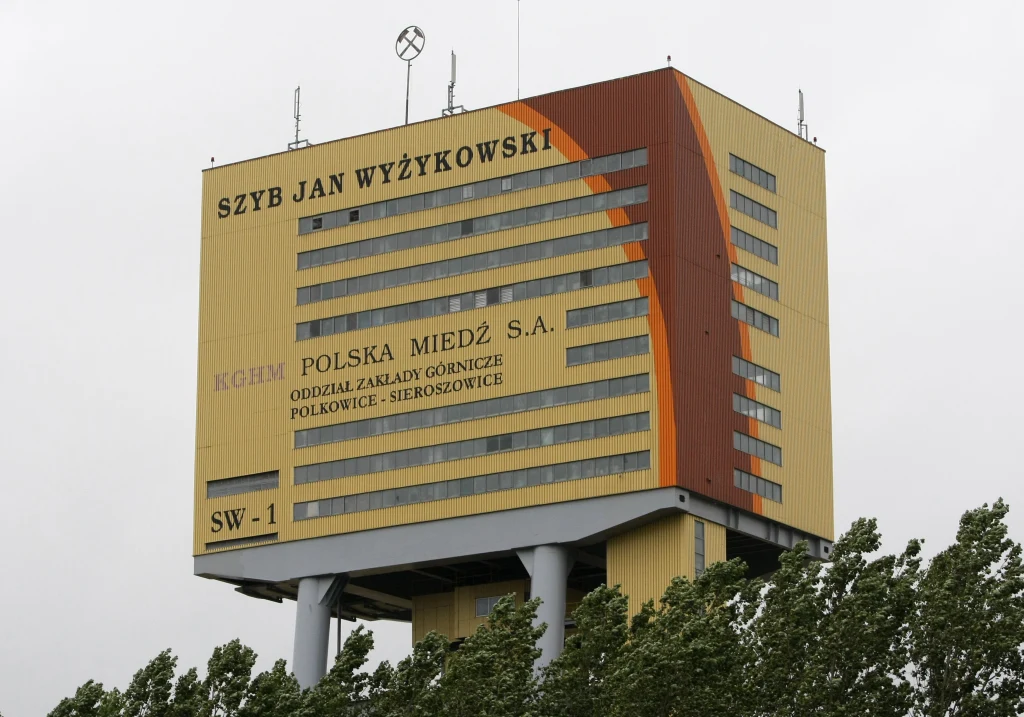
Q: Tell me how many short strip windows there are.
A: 11